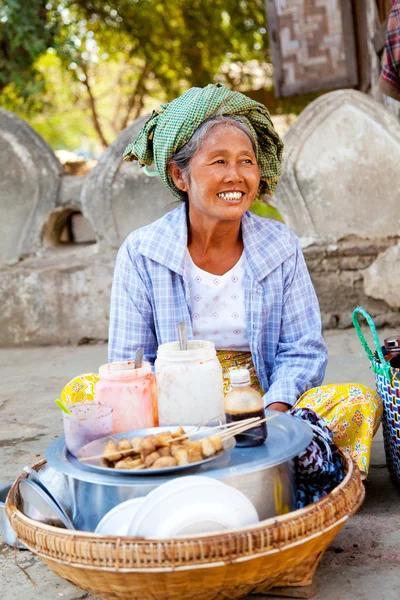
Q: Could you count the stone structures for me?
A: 3